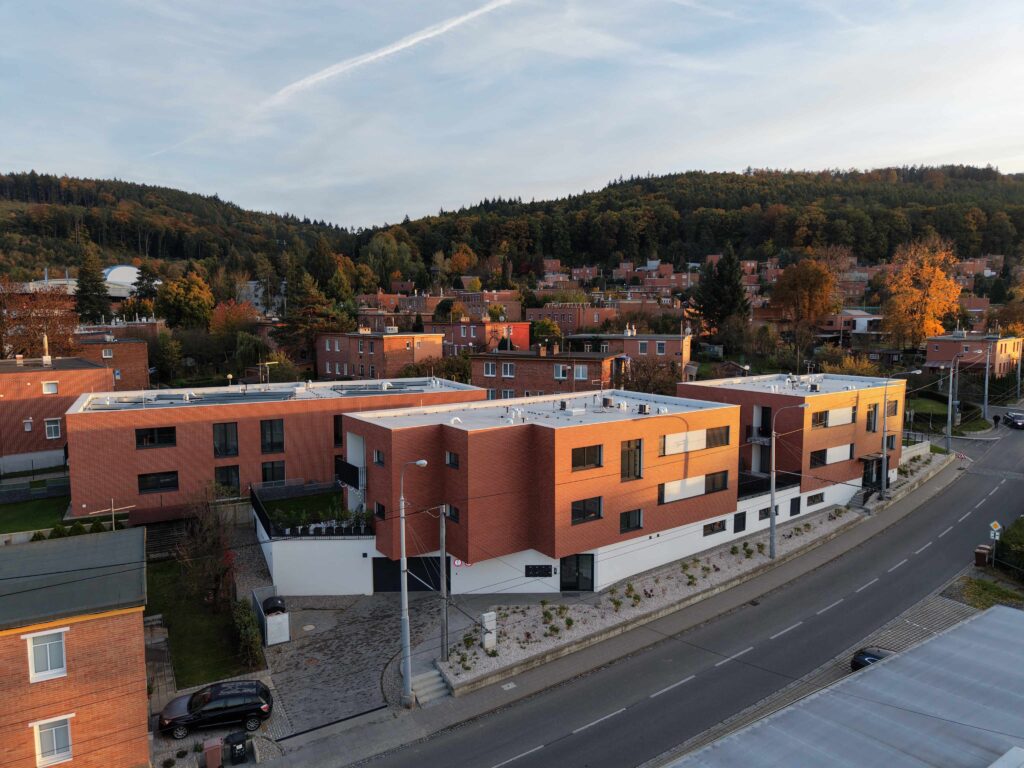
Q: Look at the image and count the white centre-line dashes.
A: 14